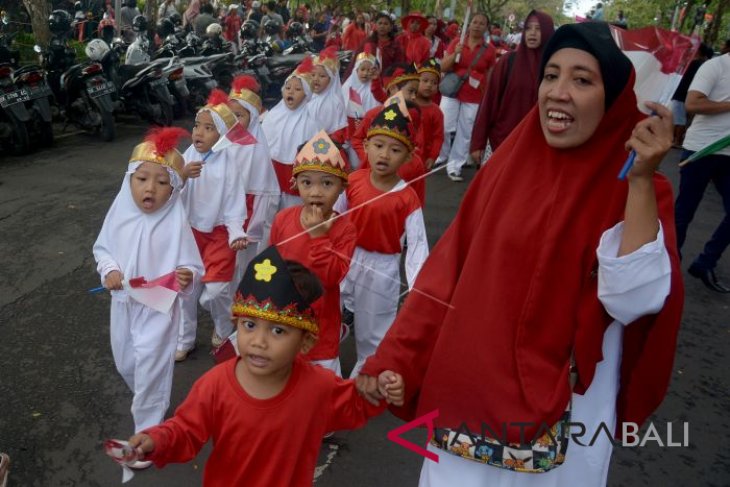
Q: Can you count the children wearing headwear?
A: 12